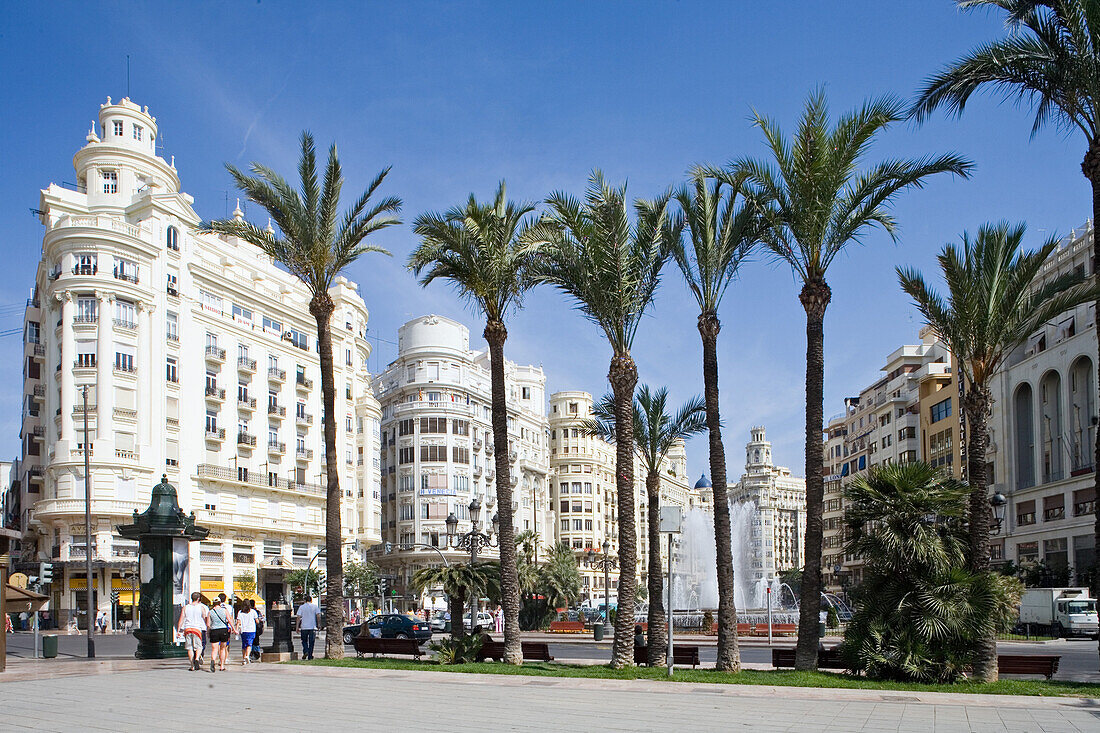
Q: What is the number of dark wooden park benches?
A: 5